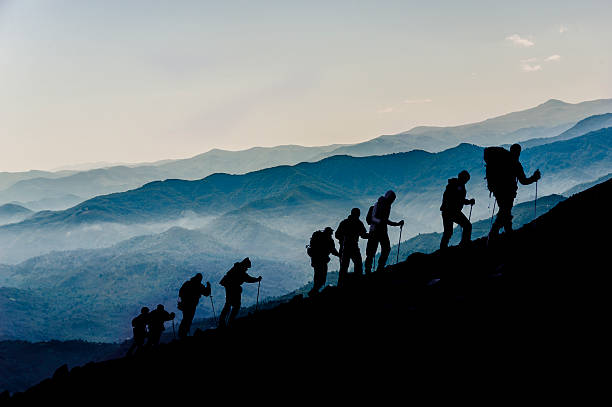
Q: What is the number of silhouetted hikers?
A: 9